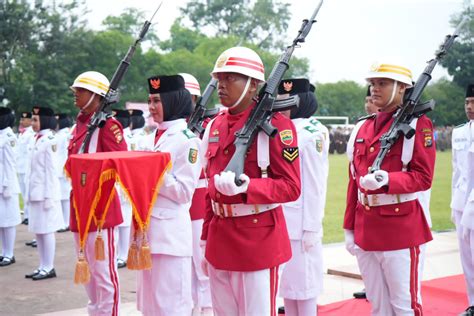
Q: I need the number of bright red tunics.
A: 4